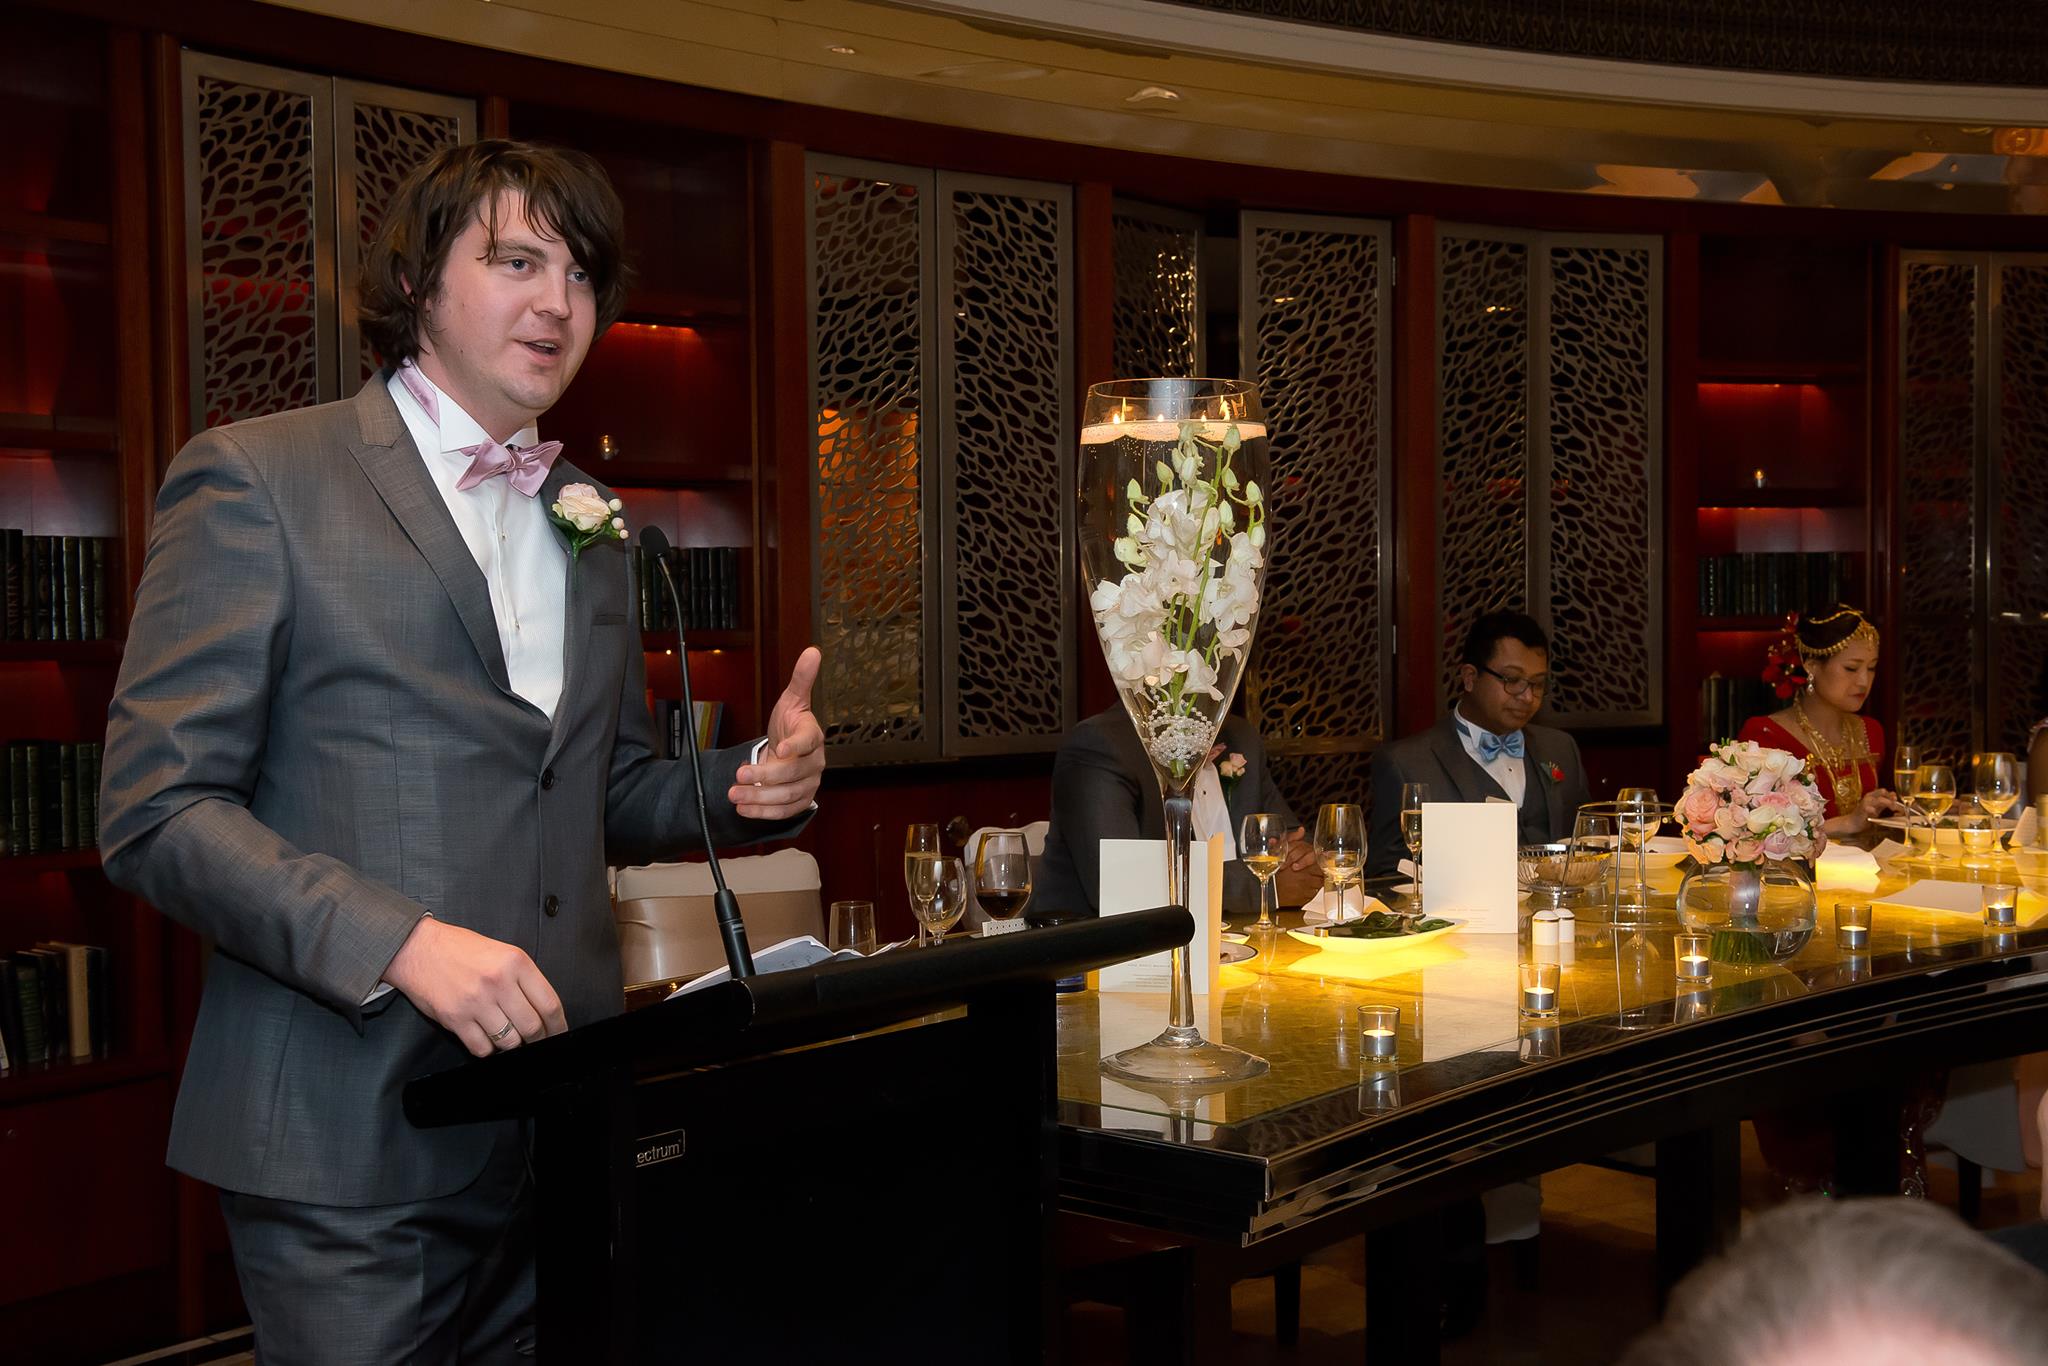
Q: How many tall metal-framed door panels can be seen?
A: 10